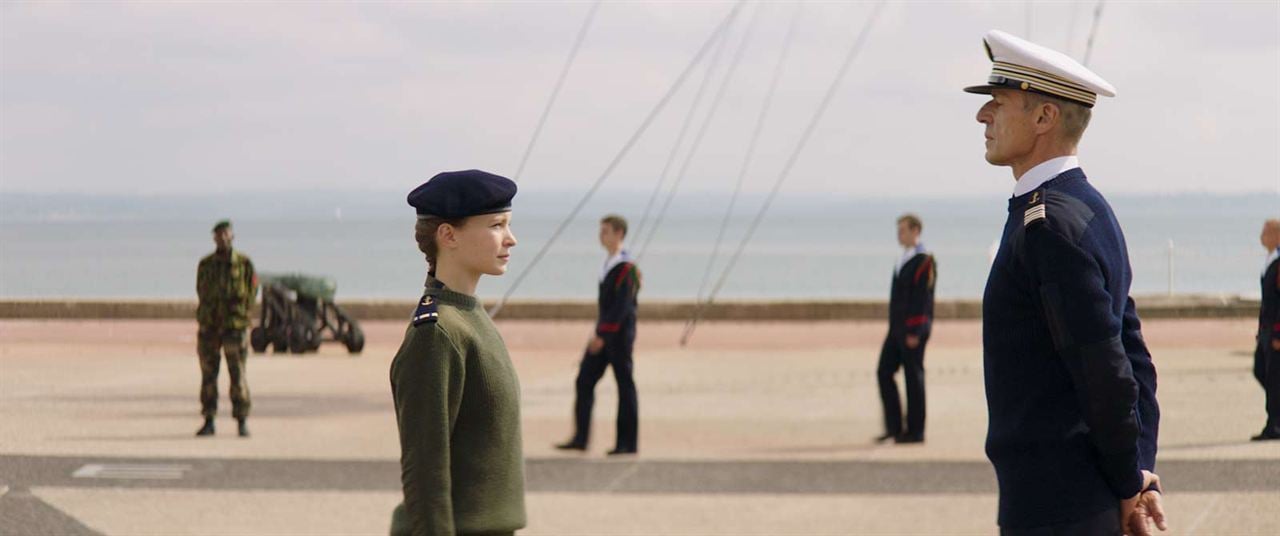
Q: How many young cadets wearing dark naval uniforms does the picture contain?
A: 3